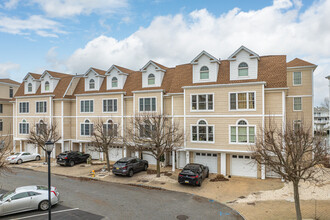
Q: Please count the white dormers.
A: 7